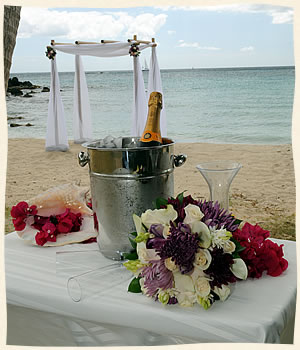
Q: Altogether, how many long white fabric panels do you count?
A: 4